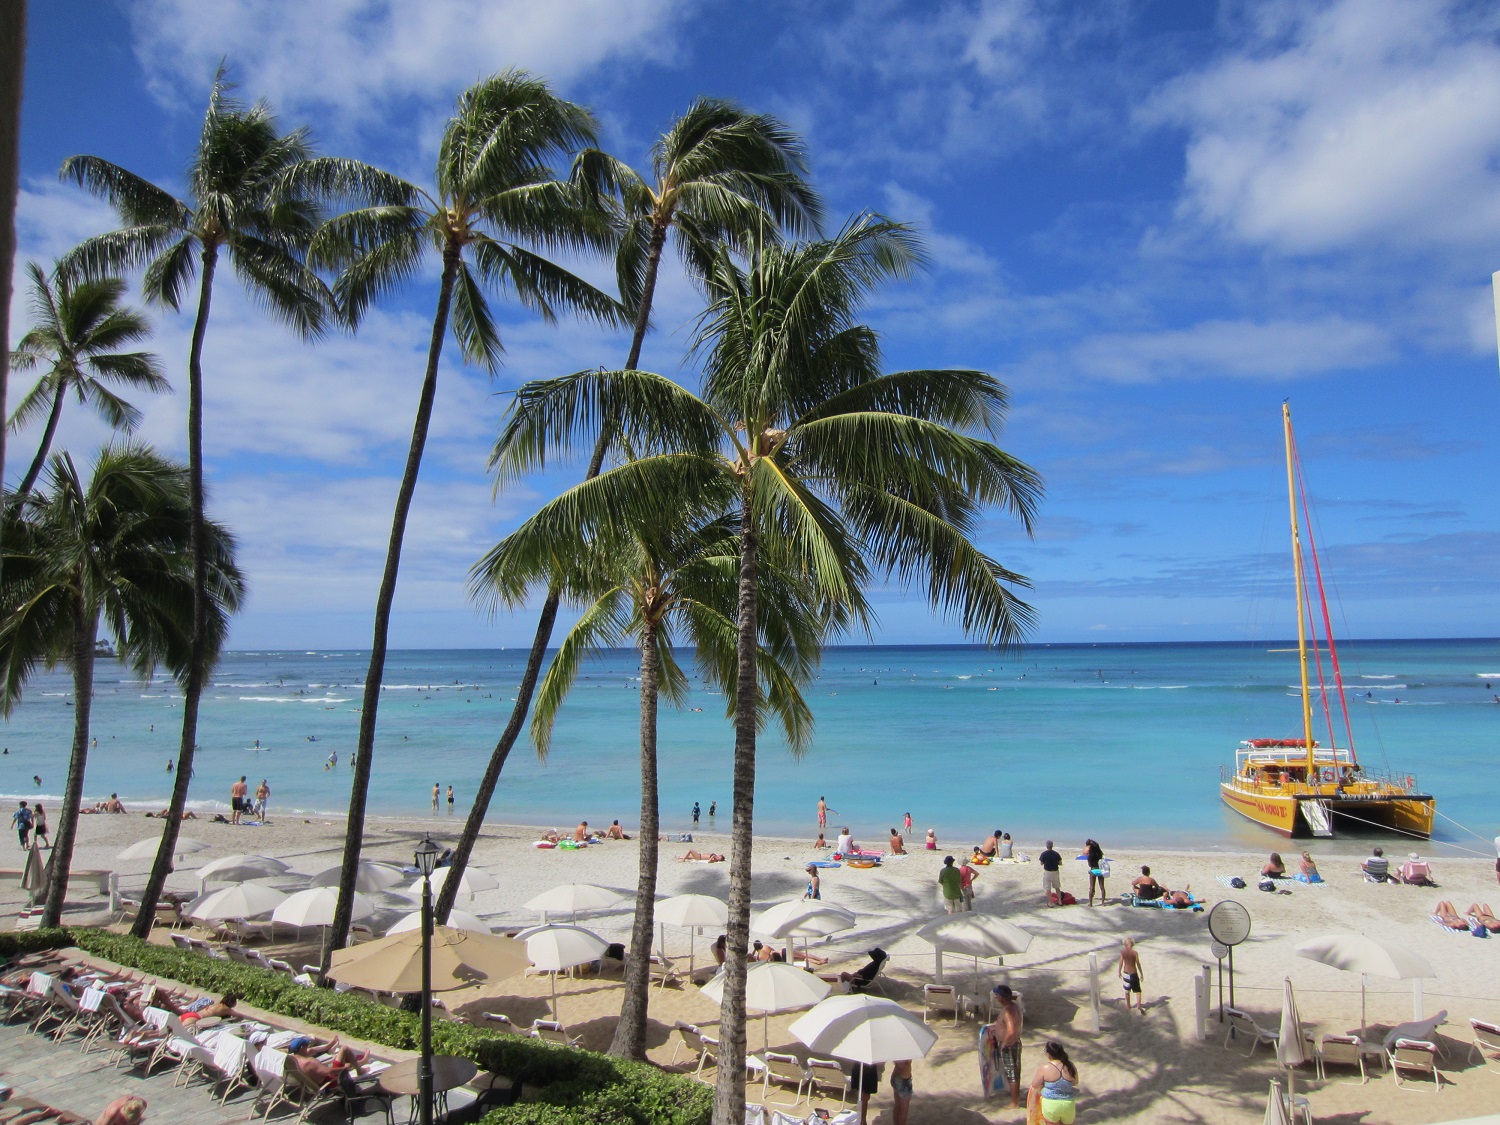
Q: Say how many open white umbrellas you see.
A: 15